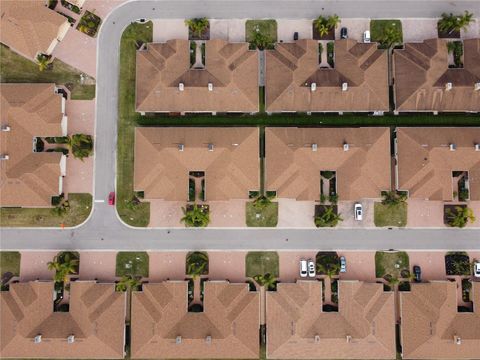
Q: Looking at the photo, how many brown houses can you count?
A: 12